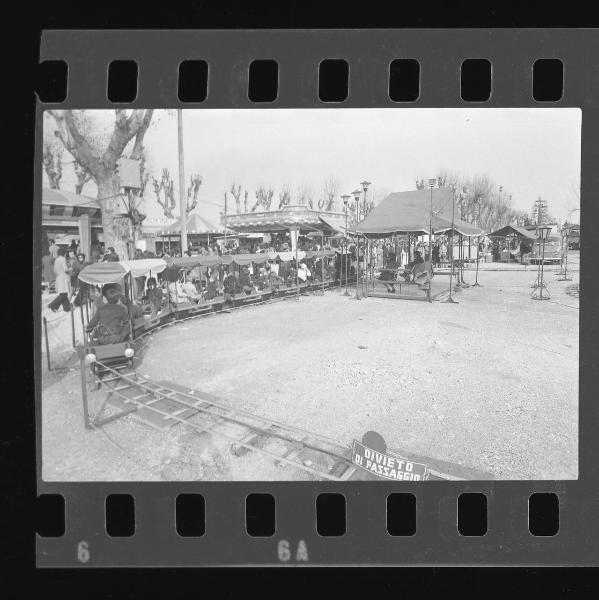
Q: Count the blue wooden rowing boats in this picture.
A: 0